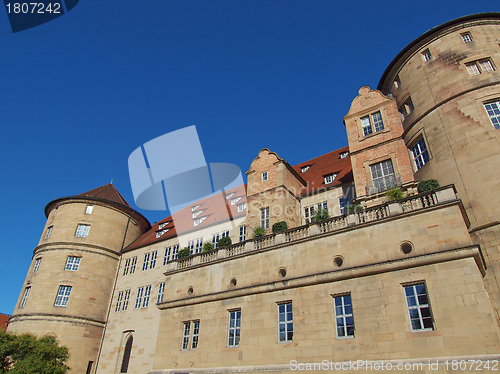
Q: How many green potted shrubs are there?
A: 9